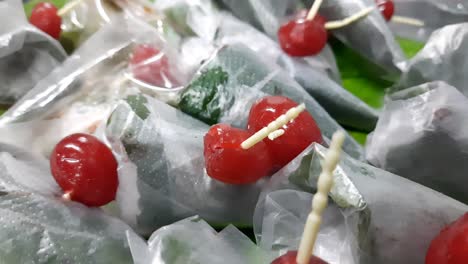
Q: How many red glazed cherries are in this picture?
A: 9